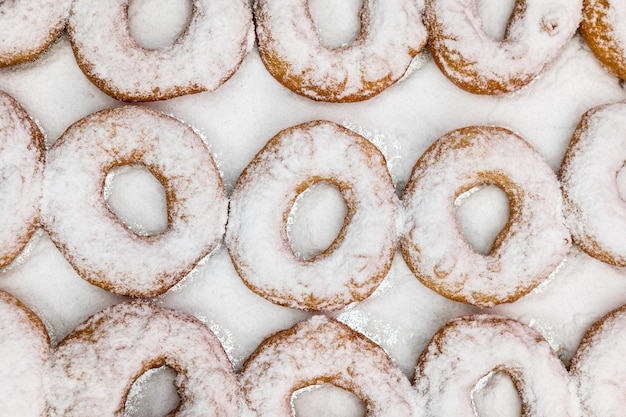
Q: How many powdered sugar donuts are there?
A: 15